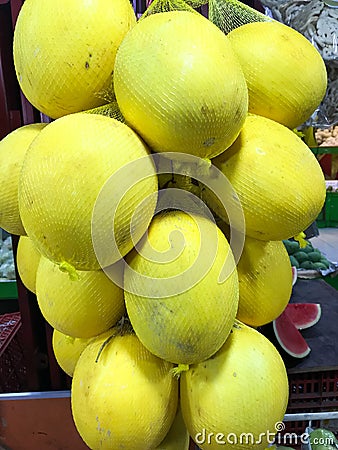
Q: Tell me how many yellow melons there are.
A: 14